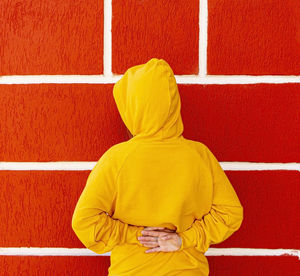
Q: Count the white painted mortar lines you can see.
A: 5